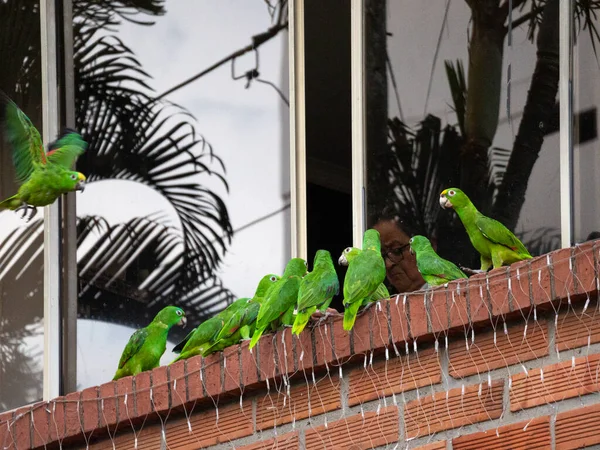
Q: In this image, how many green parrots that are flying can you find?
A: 1